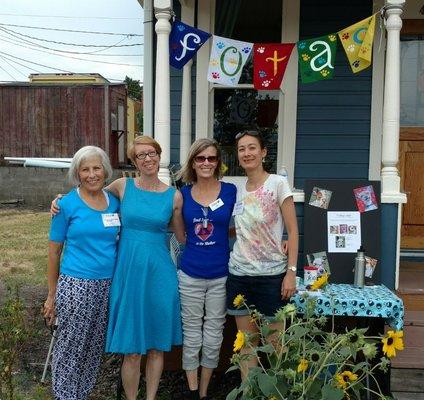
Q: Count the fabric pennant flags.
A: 5